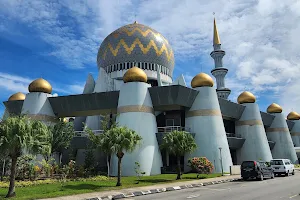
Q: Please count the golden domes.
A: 7